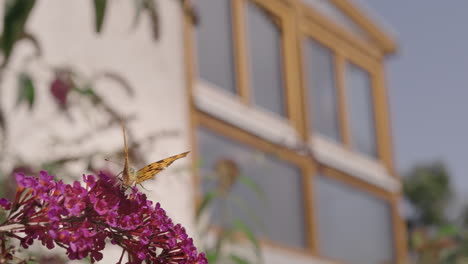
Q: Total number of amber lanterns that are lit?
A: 0